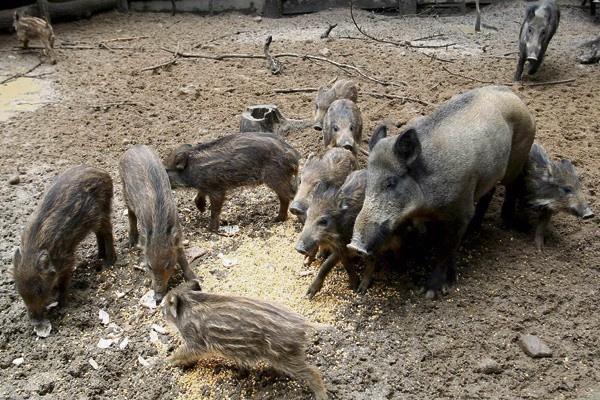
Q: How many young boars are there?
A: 10